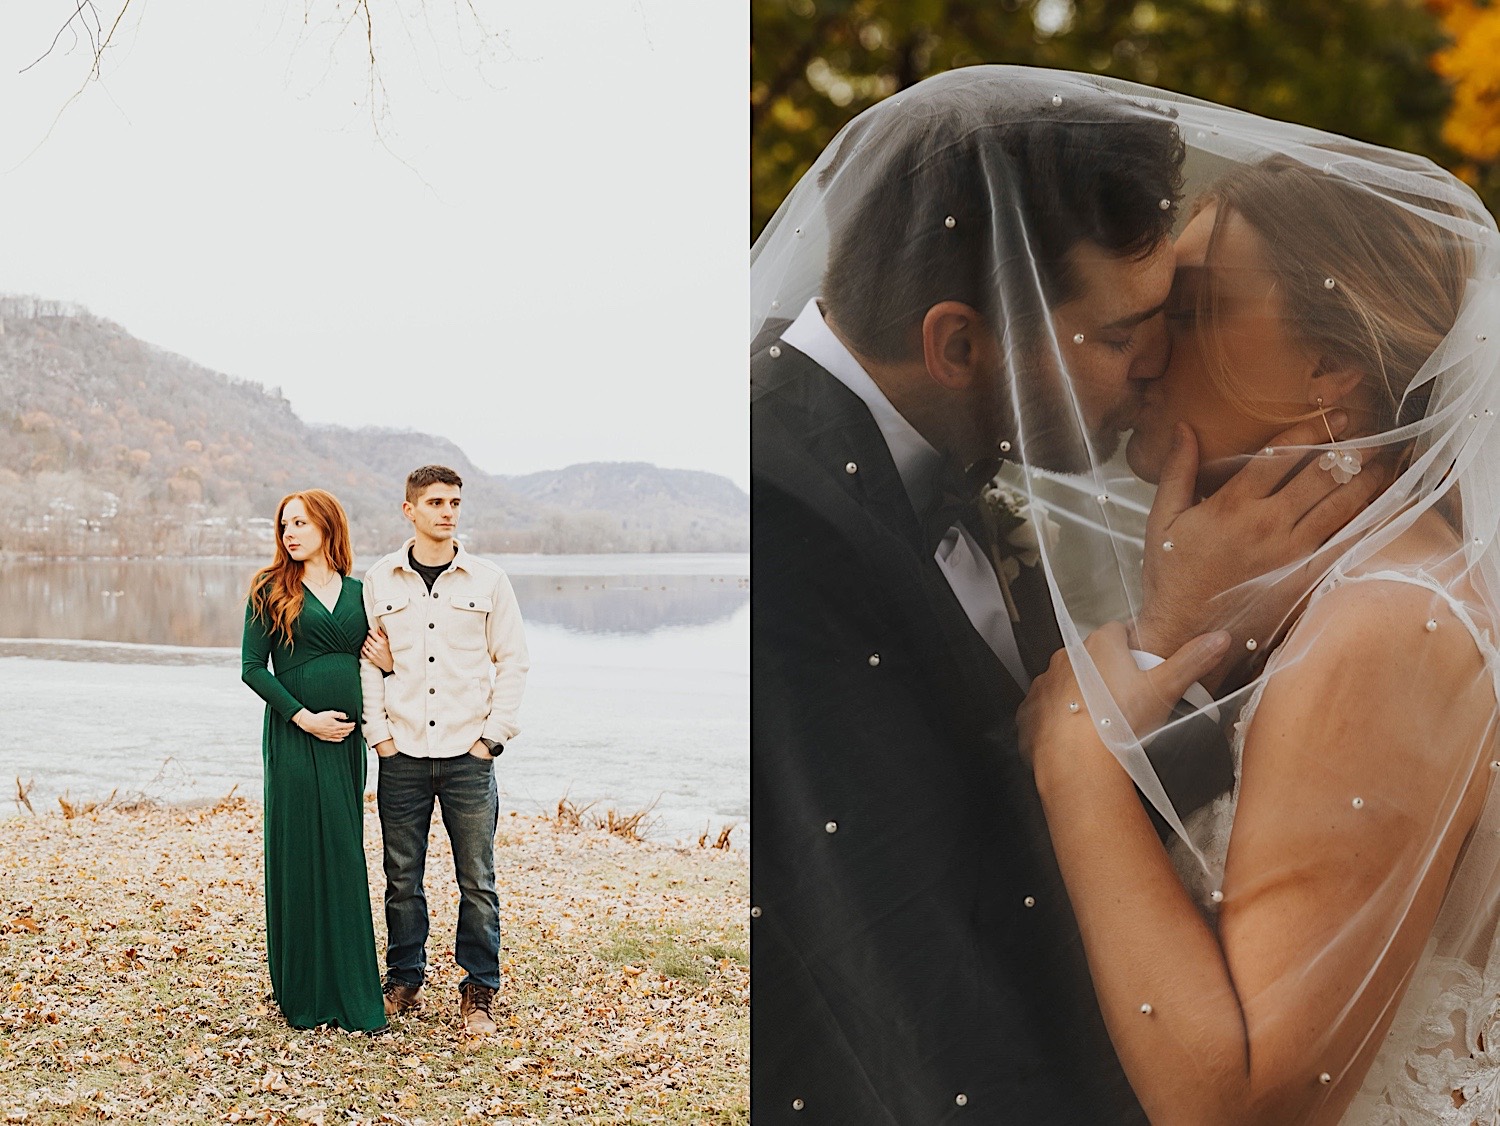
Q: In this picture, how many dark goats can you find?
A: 0